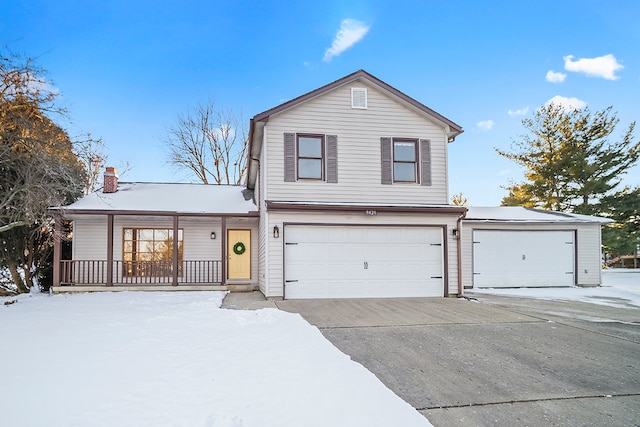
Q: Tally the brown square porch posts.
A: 4